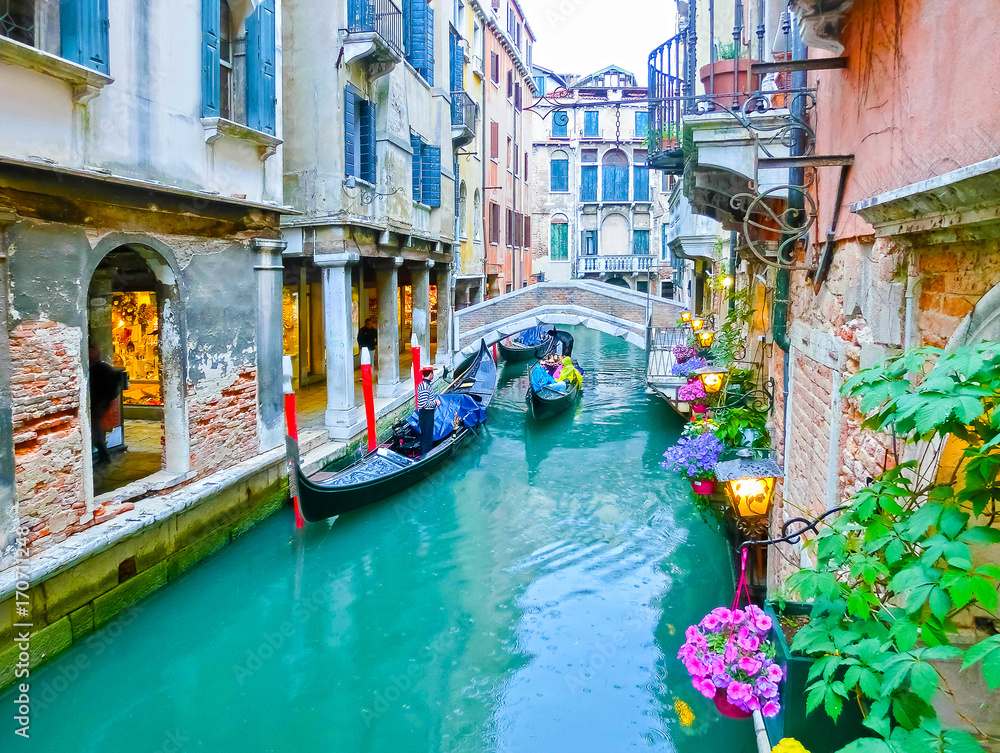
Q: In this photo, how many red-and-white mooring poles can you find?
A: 3